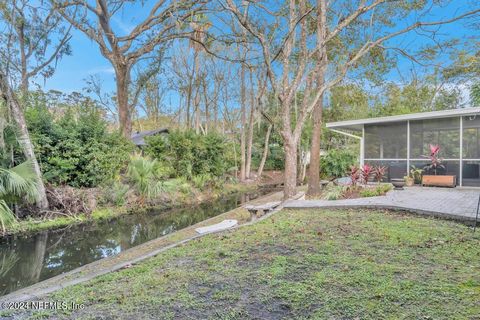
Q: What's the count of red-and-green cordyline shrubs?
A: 4